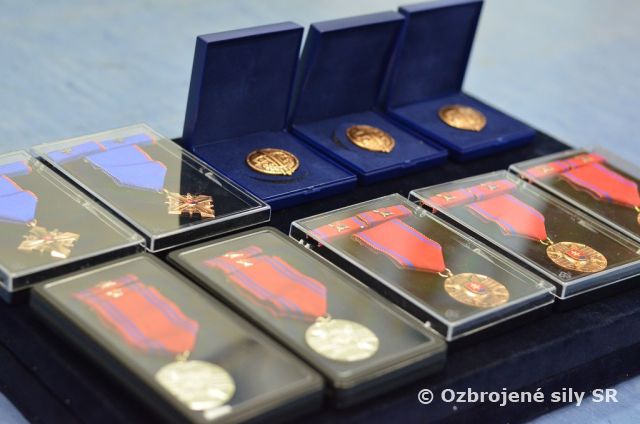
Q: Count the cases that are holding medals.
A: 10